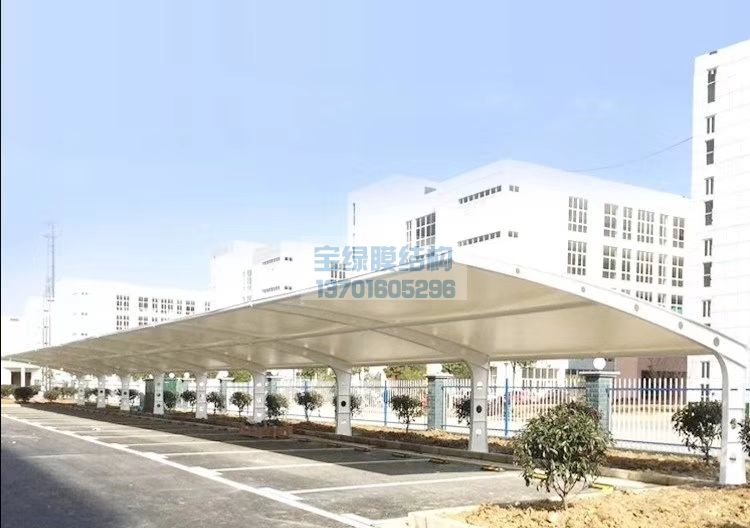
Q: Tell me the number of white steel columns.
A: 9